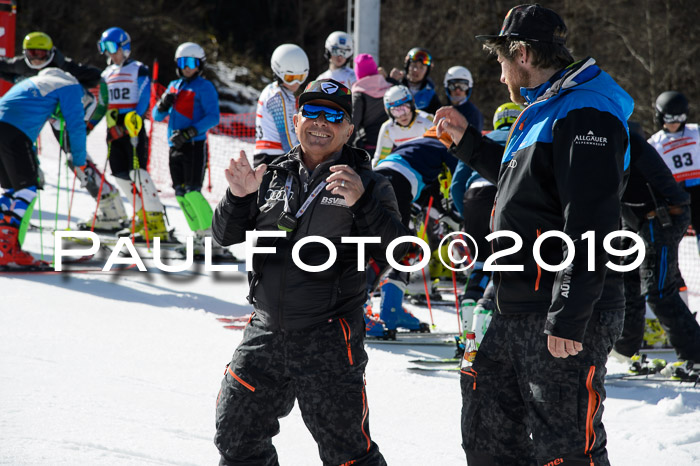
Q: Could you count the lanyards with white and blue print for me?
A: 1